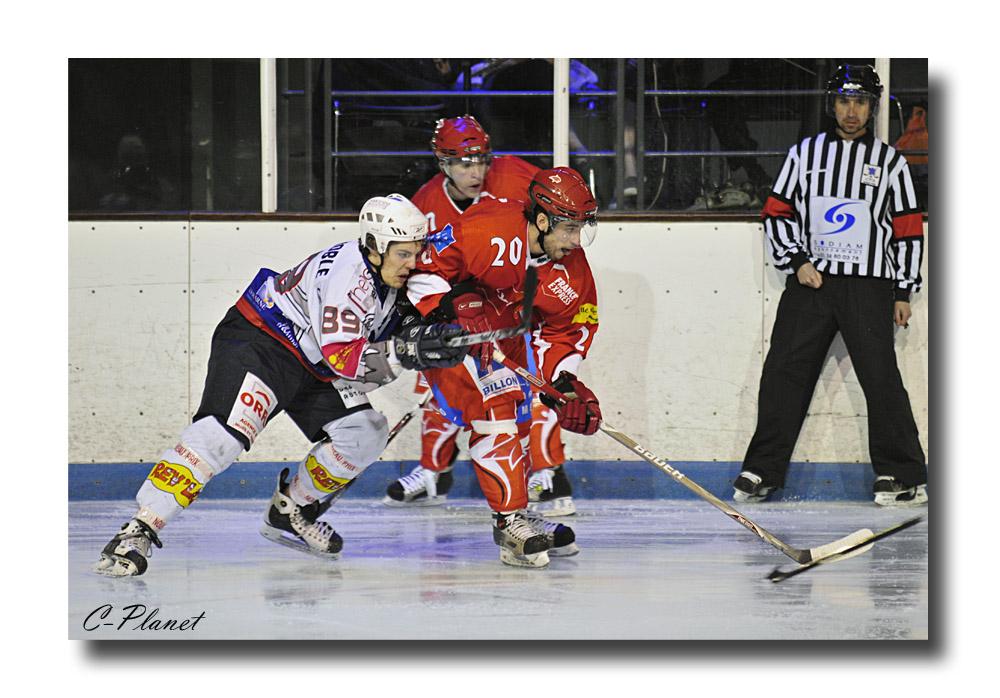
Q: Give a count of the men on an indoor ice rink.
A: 4